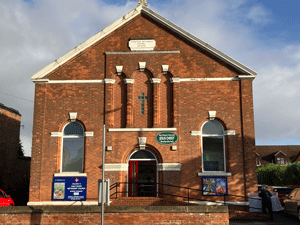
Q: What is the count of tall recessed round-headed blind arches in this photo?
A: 3